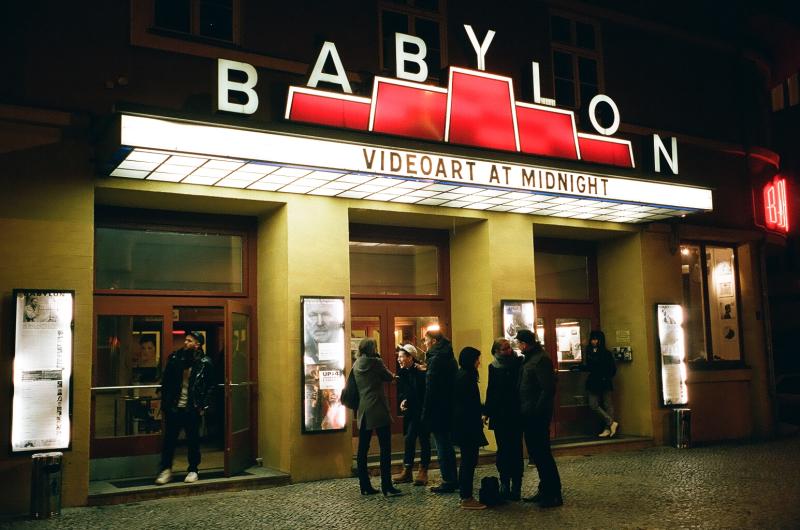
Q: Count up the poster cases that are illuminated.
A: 4